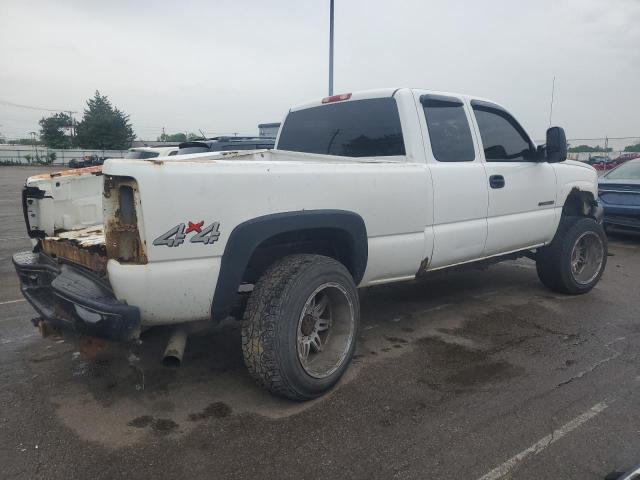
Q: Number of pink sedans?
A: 0